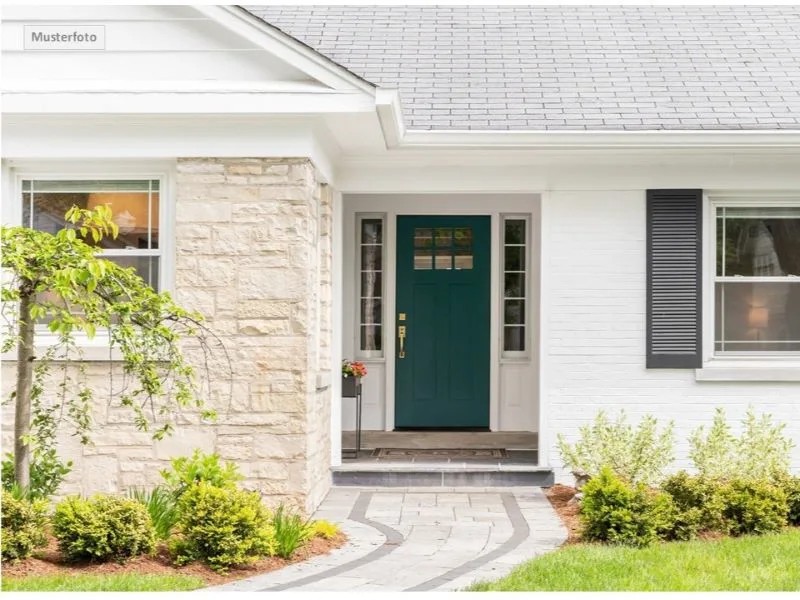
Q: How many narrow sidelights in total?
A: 2